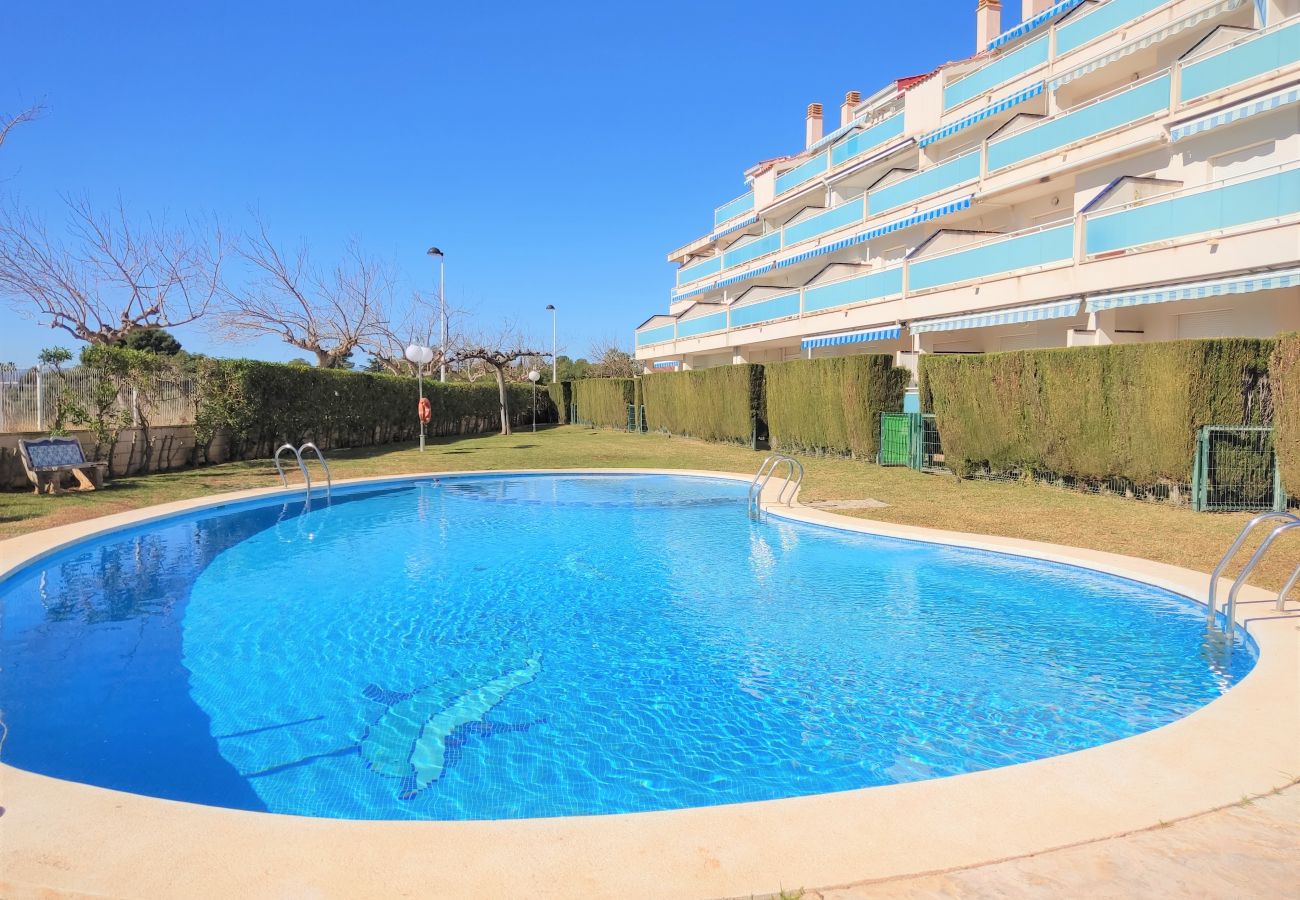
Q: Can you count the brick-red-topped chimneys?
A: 3